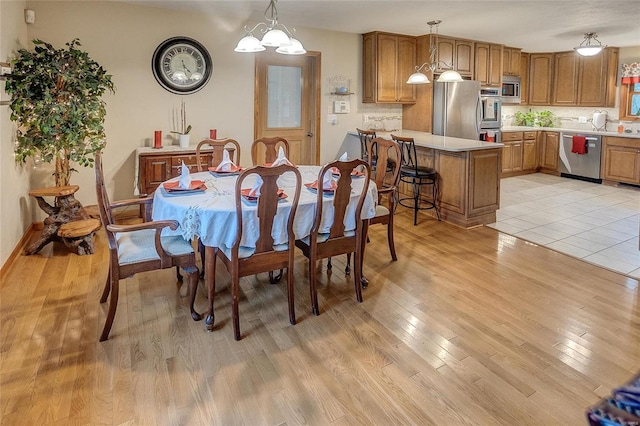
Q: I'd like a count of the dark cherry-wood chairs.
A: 6